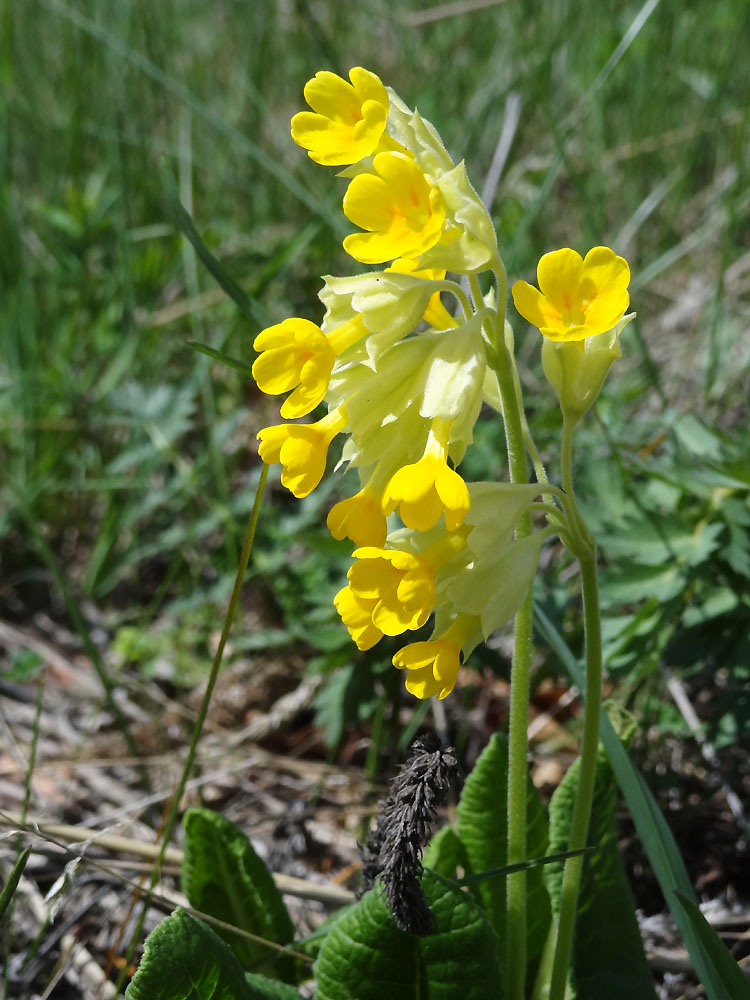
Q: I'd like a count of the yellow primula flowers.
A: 11